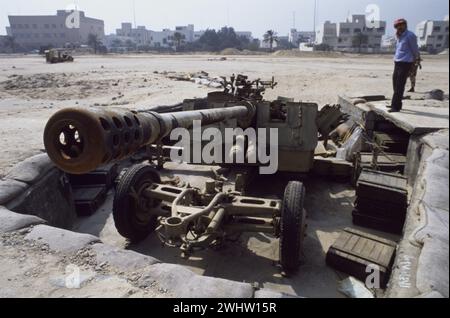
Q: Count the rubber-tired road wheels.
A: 2